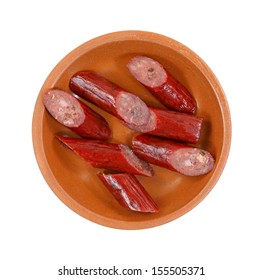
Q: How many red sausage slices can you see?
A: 7